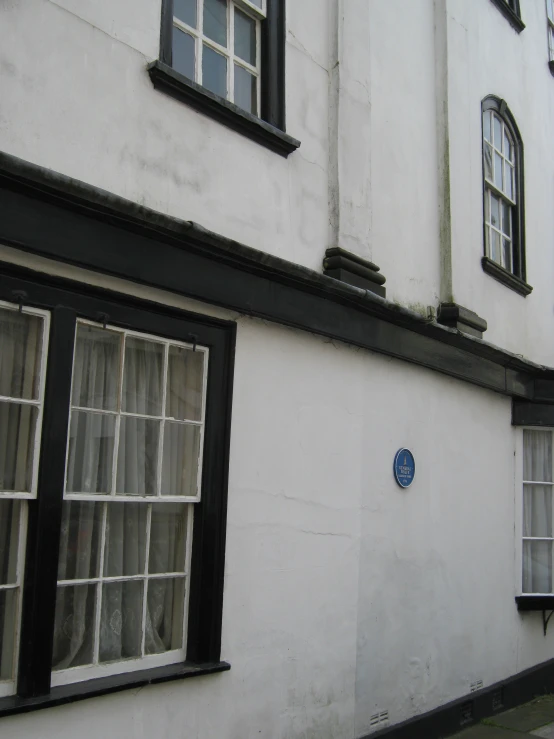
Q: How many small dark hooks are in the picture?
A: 3